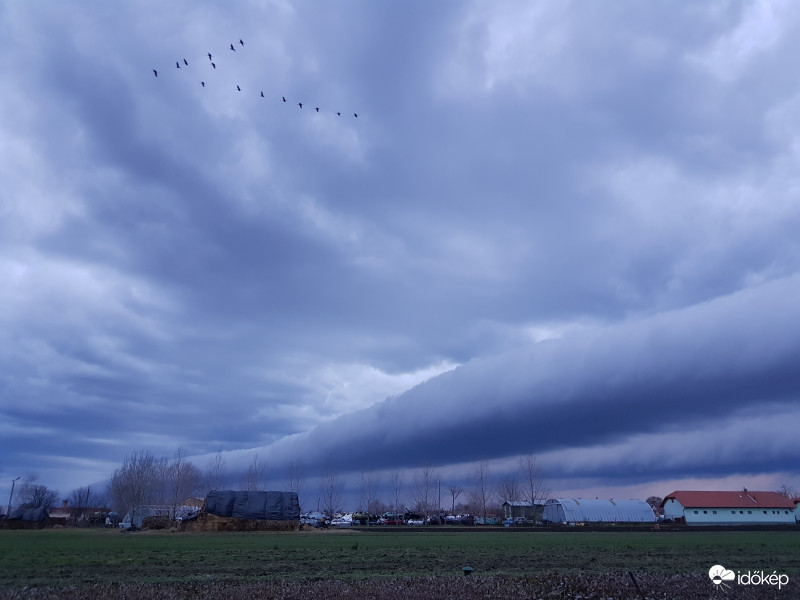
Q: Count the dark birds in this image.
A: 15